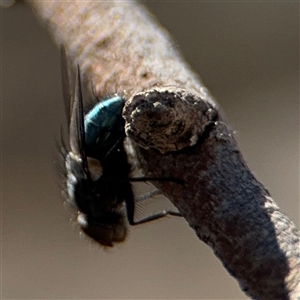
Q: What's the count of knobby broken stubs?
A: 1